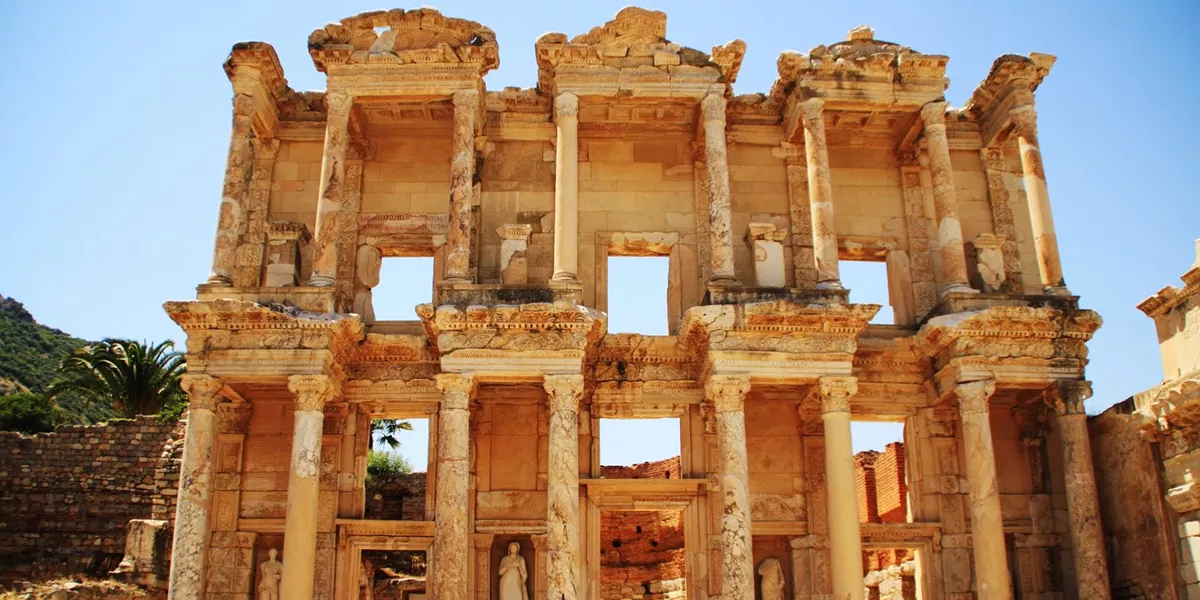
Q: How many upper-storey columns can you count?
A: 8